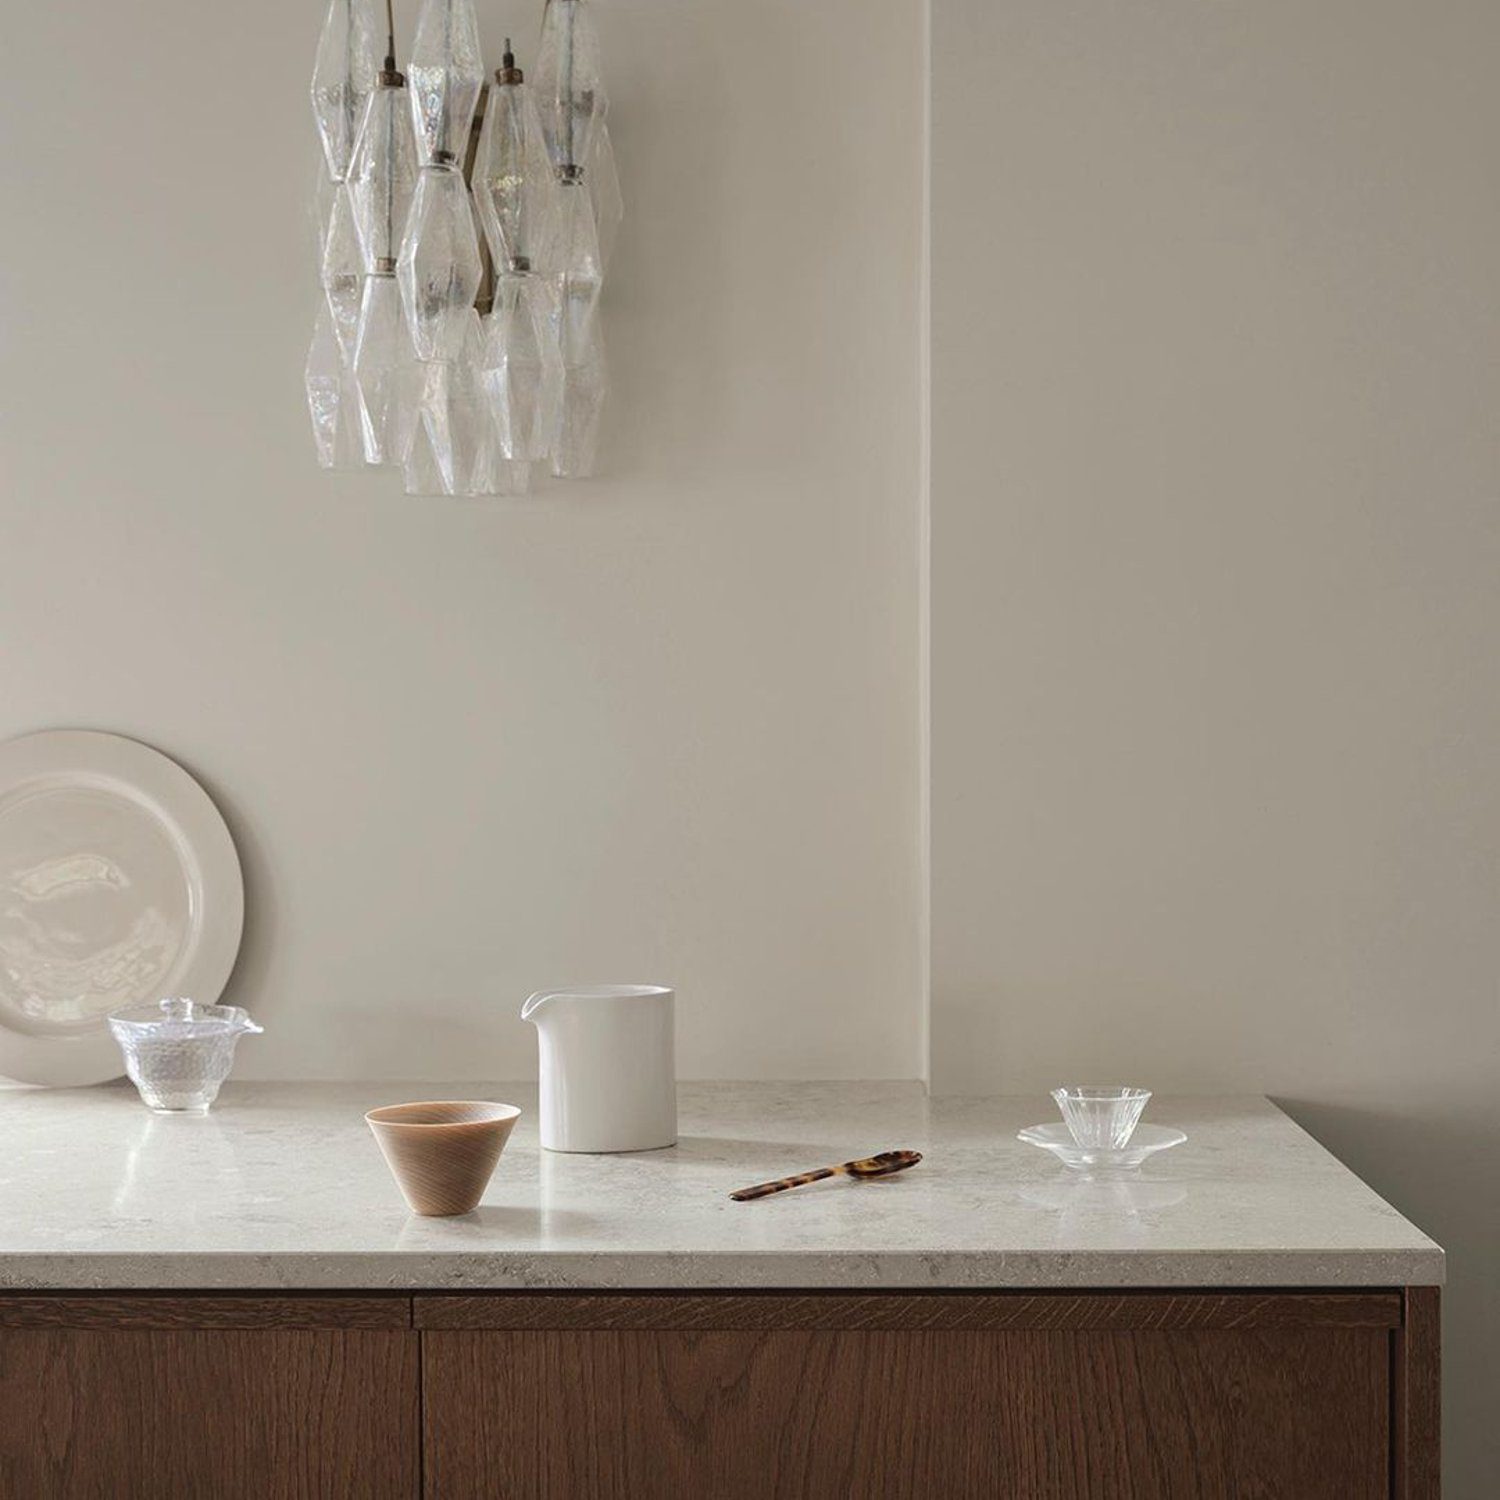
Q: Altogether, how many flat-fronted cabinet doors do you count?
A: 2